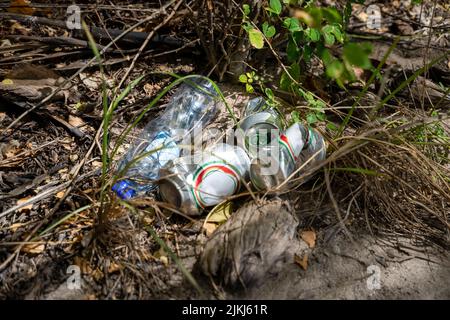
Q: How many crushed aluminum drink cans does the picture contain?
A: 3